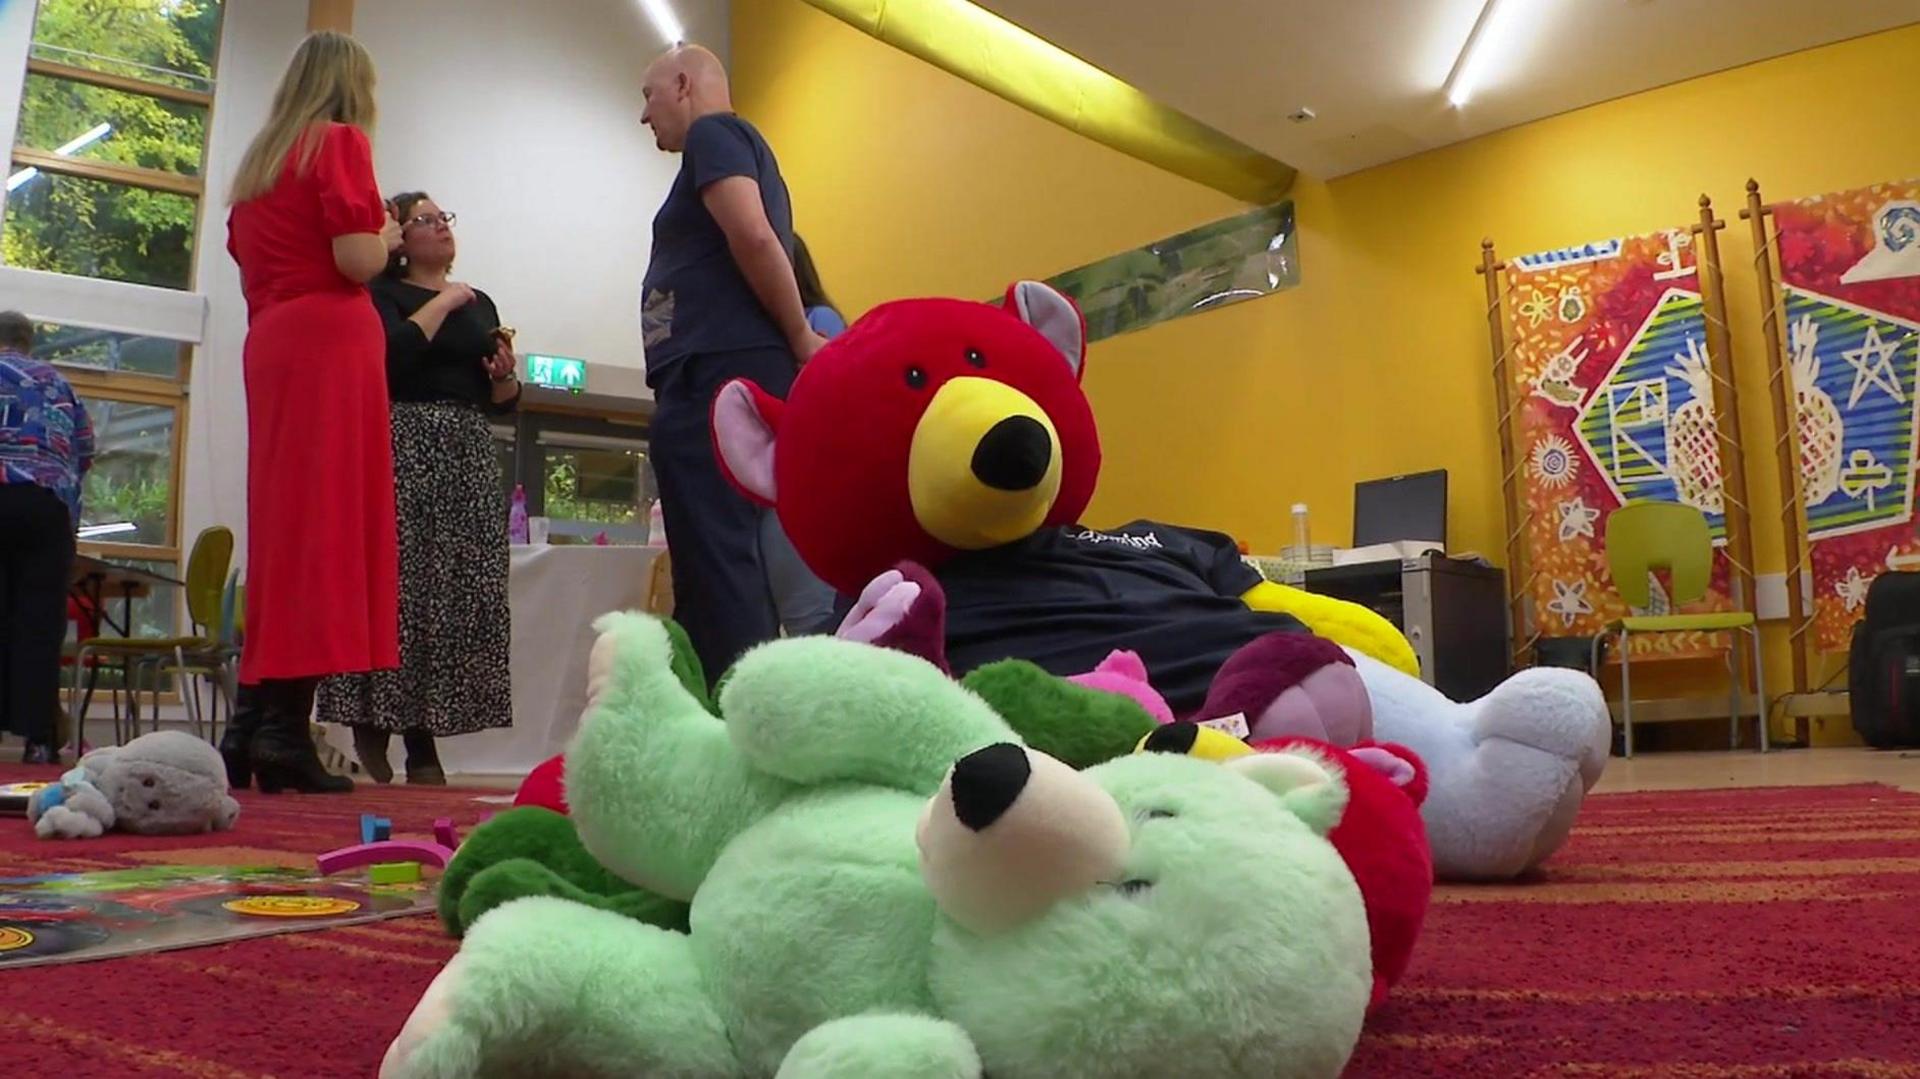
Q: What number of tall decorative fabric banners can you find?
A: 2